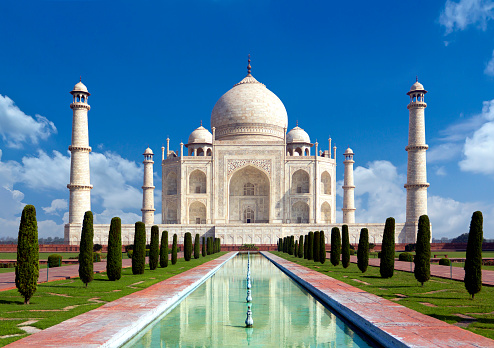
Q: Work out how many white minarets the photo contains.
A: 4